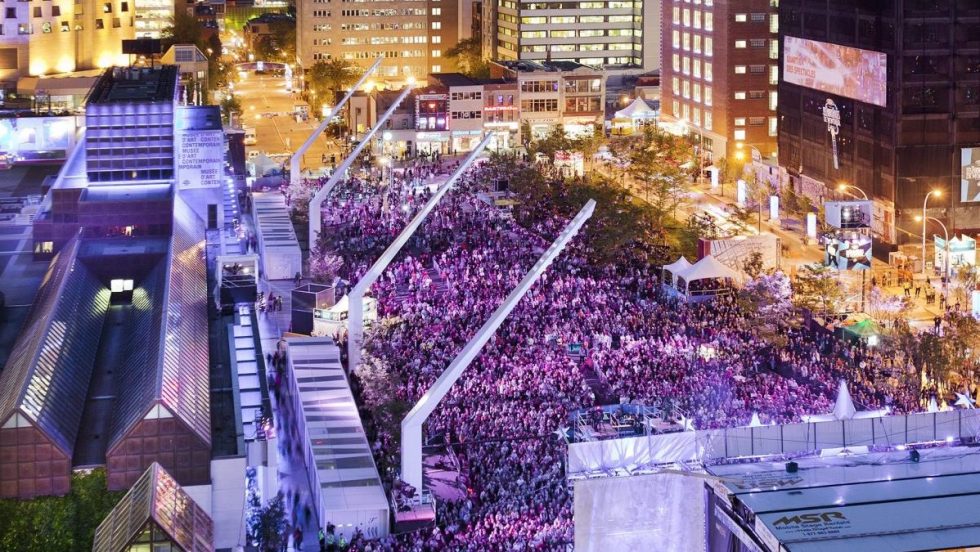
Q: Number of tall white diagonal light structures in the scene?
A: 4